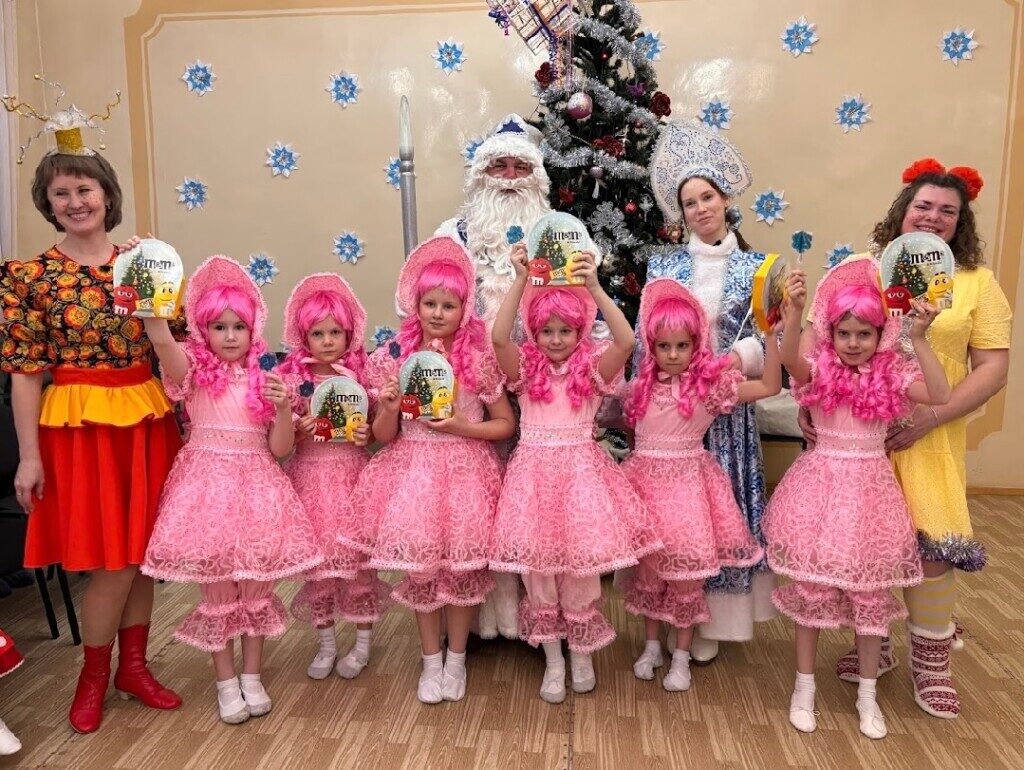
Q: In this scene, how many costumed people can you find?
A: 10